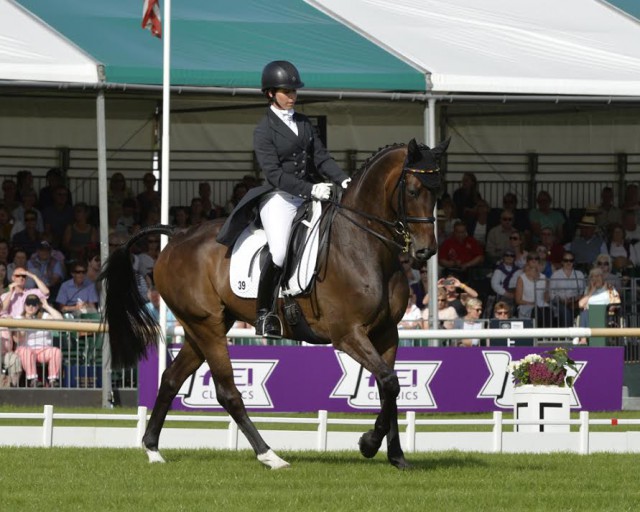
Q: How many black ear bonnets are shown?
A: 1